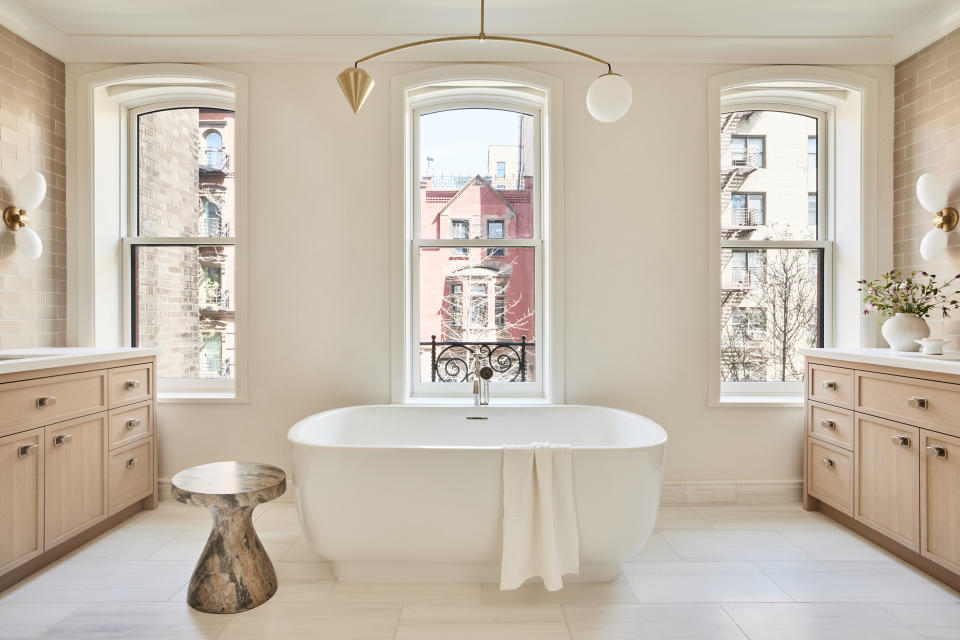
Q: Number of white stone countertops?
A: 2